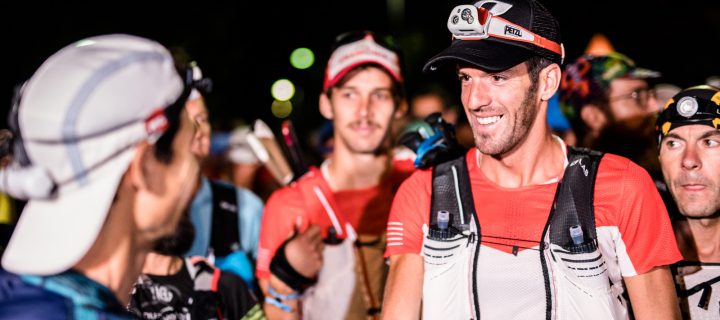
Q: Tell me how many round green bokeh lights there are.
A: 3